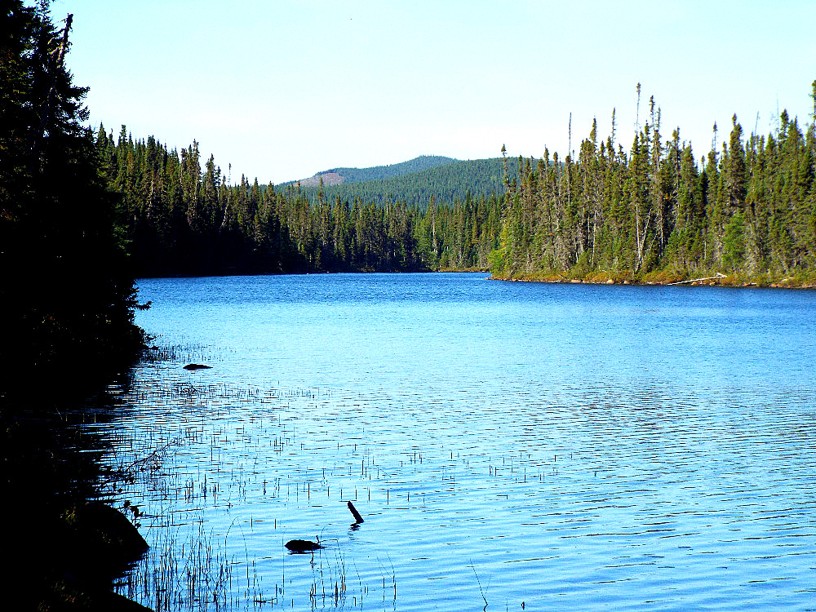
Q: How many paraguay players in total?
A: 0